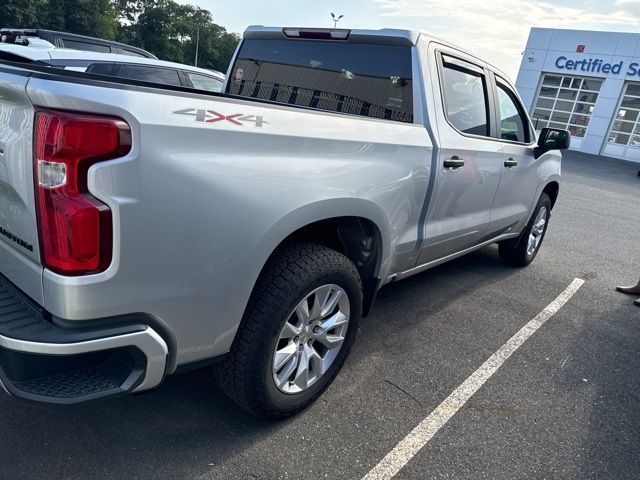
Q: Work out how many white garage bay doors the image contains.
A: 2